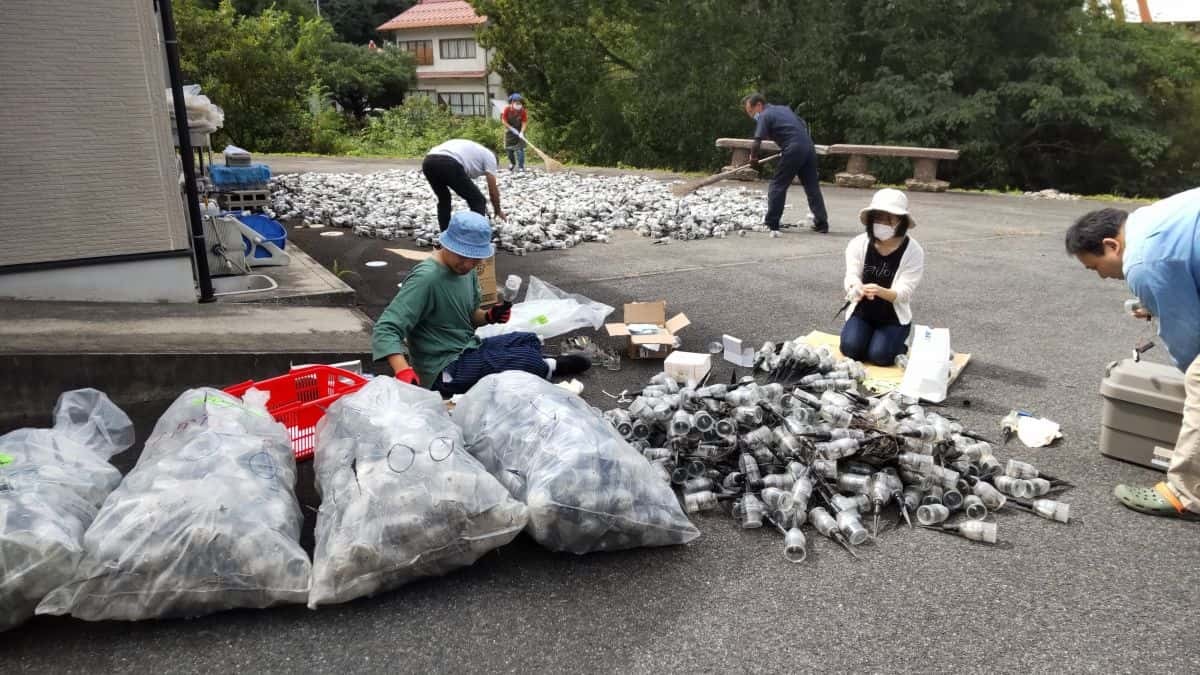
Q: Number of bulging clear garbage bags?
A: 4